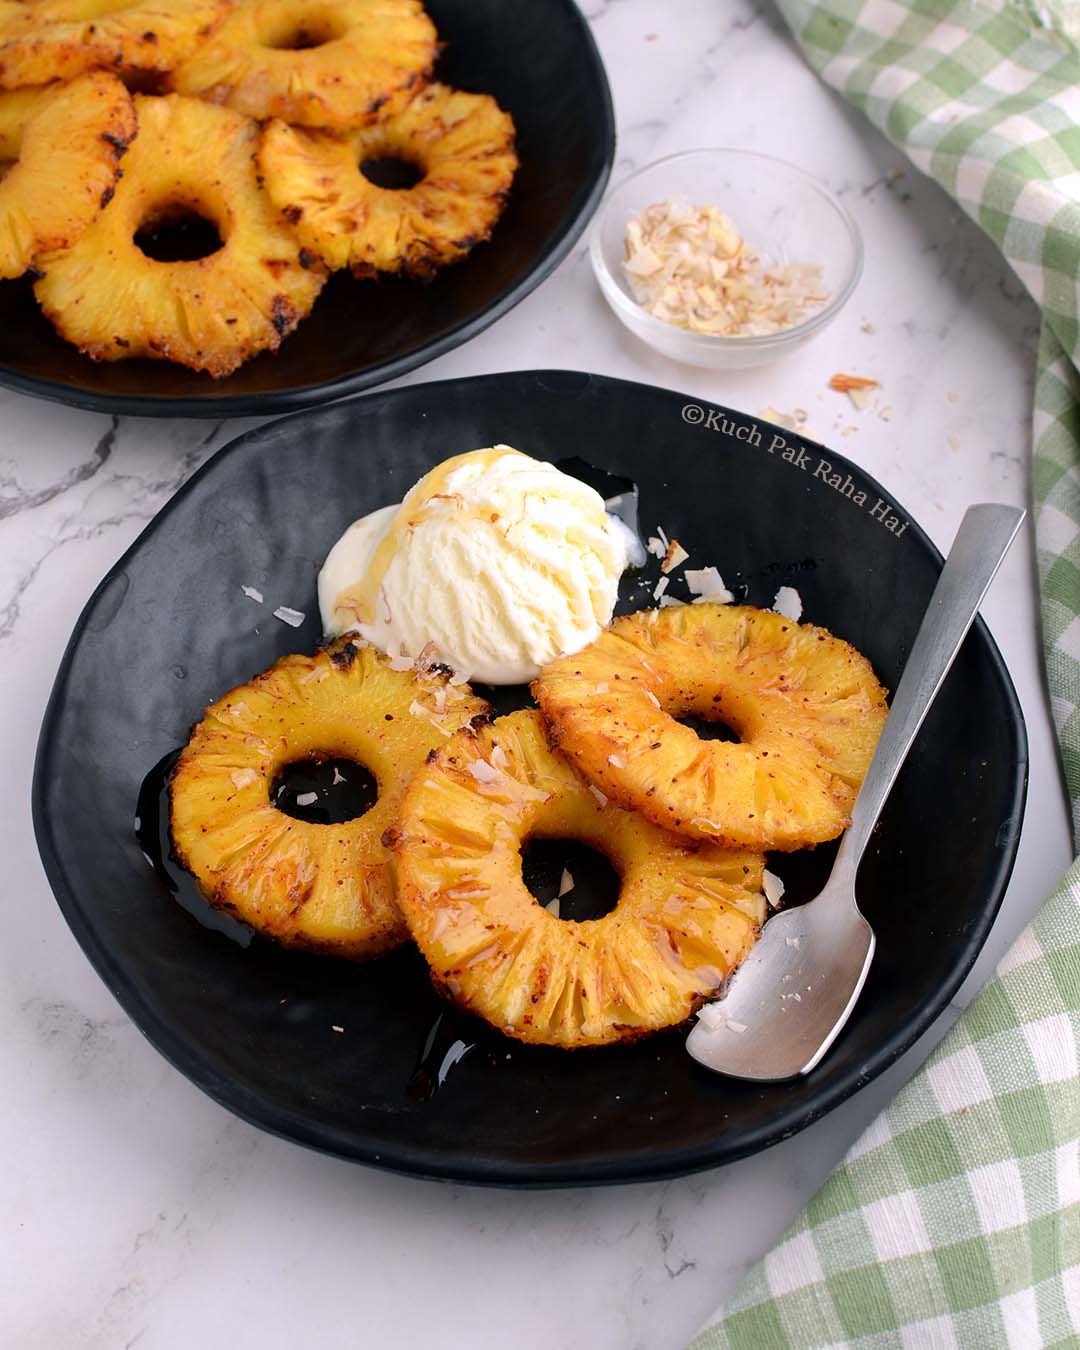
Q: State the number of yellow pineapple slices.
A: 8